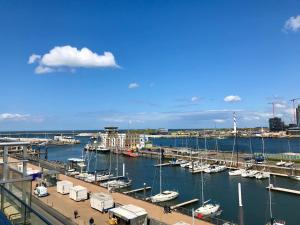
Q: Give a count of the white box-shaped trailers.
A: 3